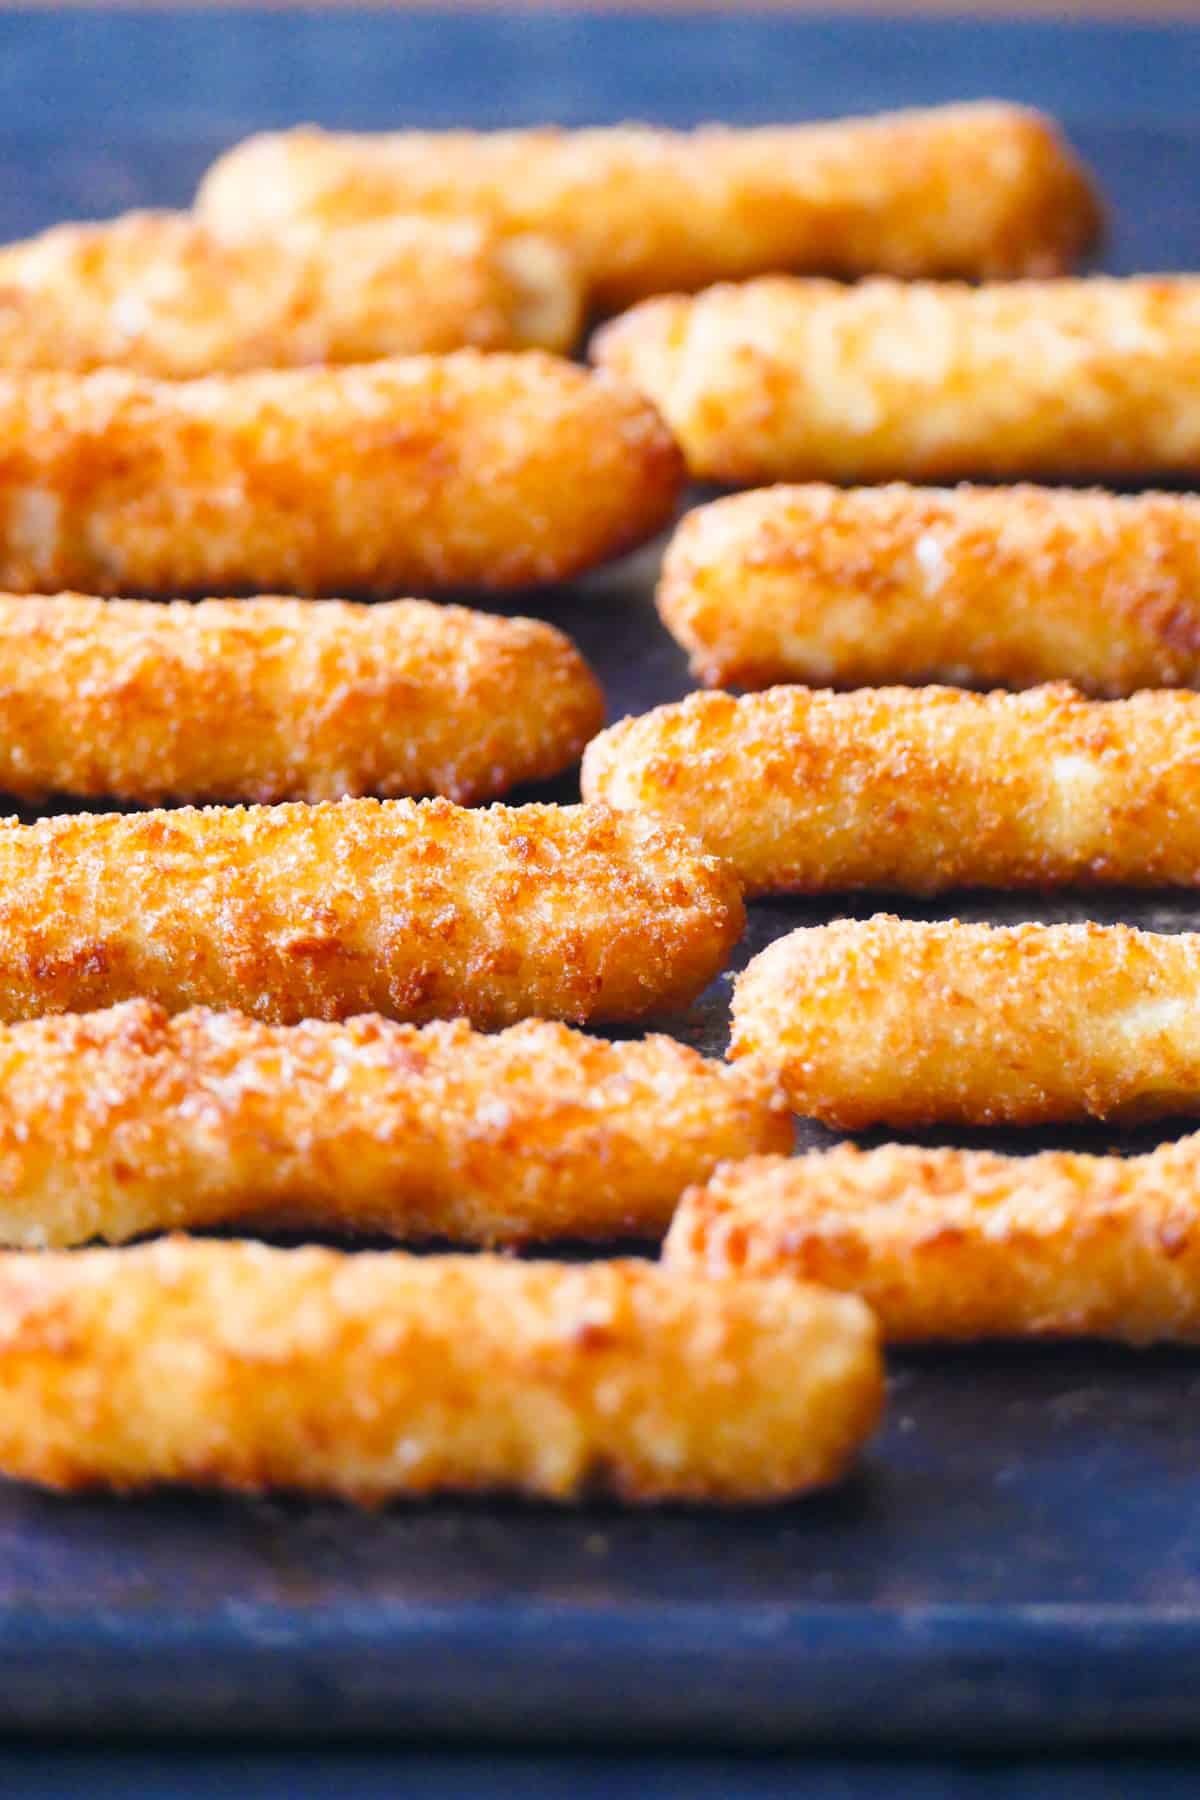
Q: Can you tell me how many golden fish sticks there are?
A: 12